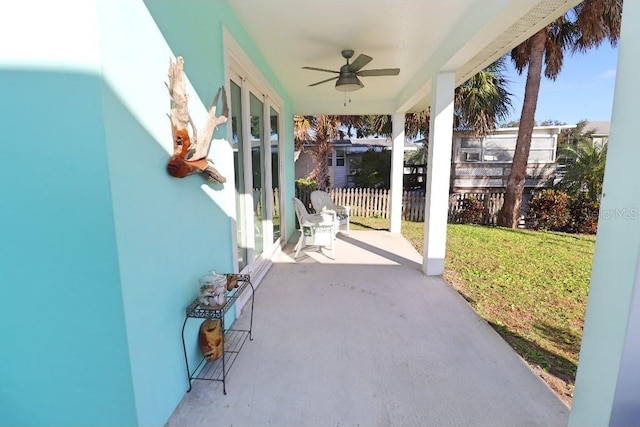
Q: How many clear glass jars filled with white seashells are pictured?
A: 1